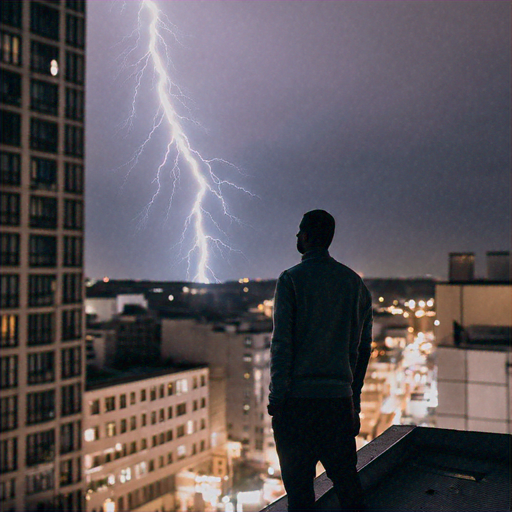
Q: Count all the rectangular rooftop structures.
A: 2